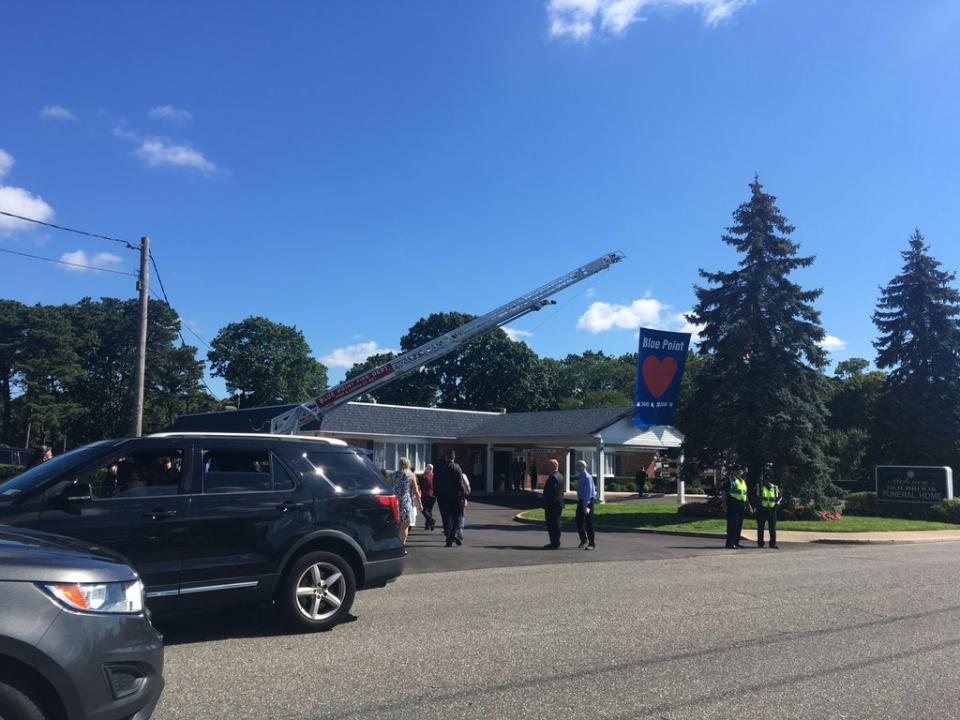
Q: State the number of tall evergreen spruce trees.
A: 2